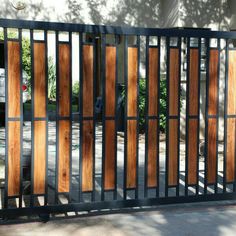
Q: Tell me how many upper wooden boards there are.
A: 11